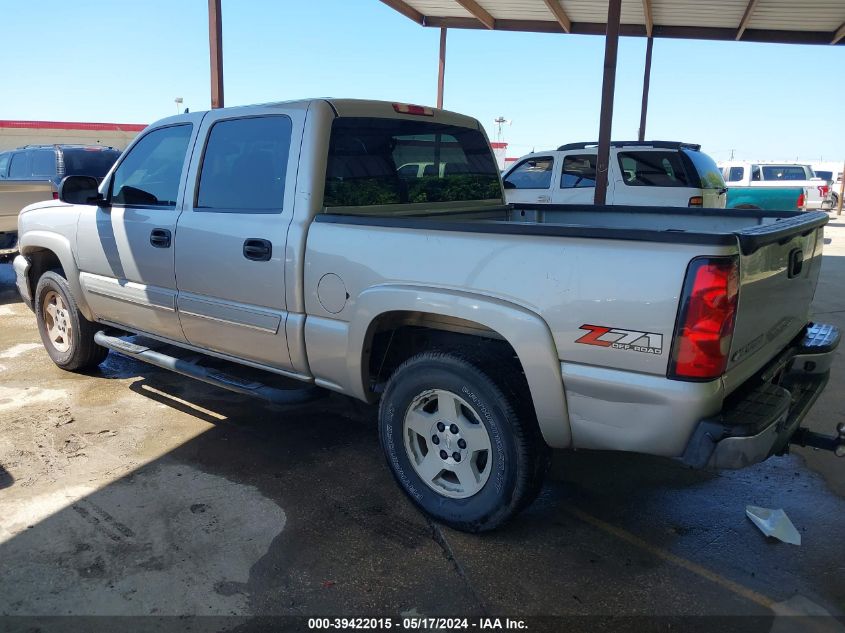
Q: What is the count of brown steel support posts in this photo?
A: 4